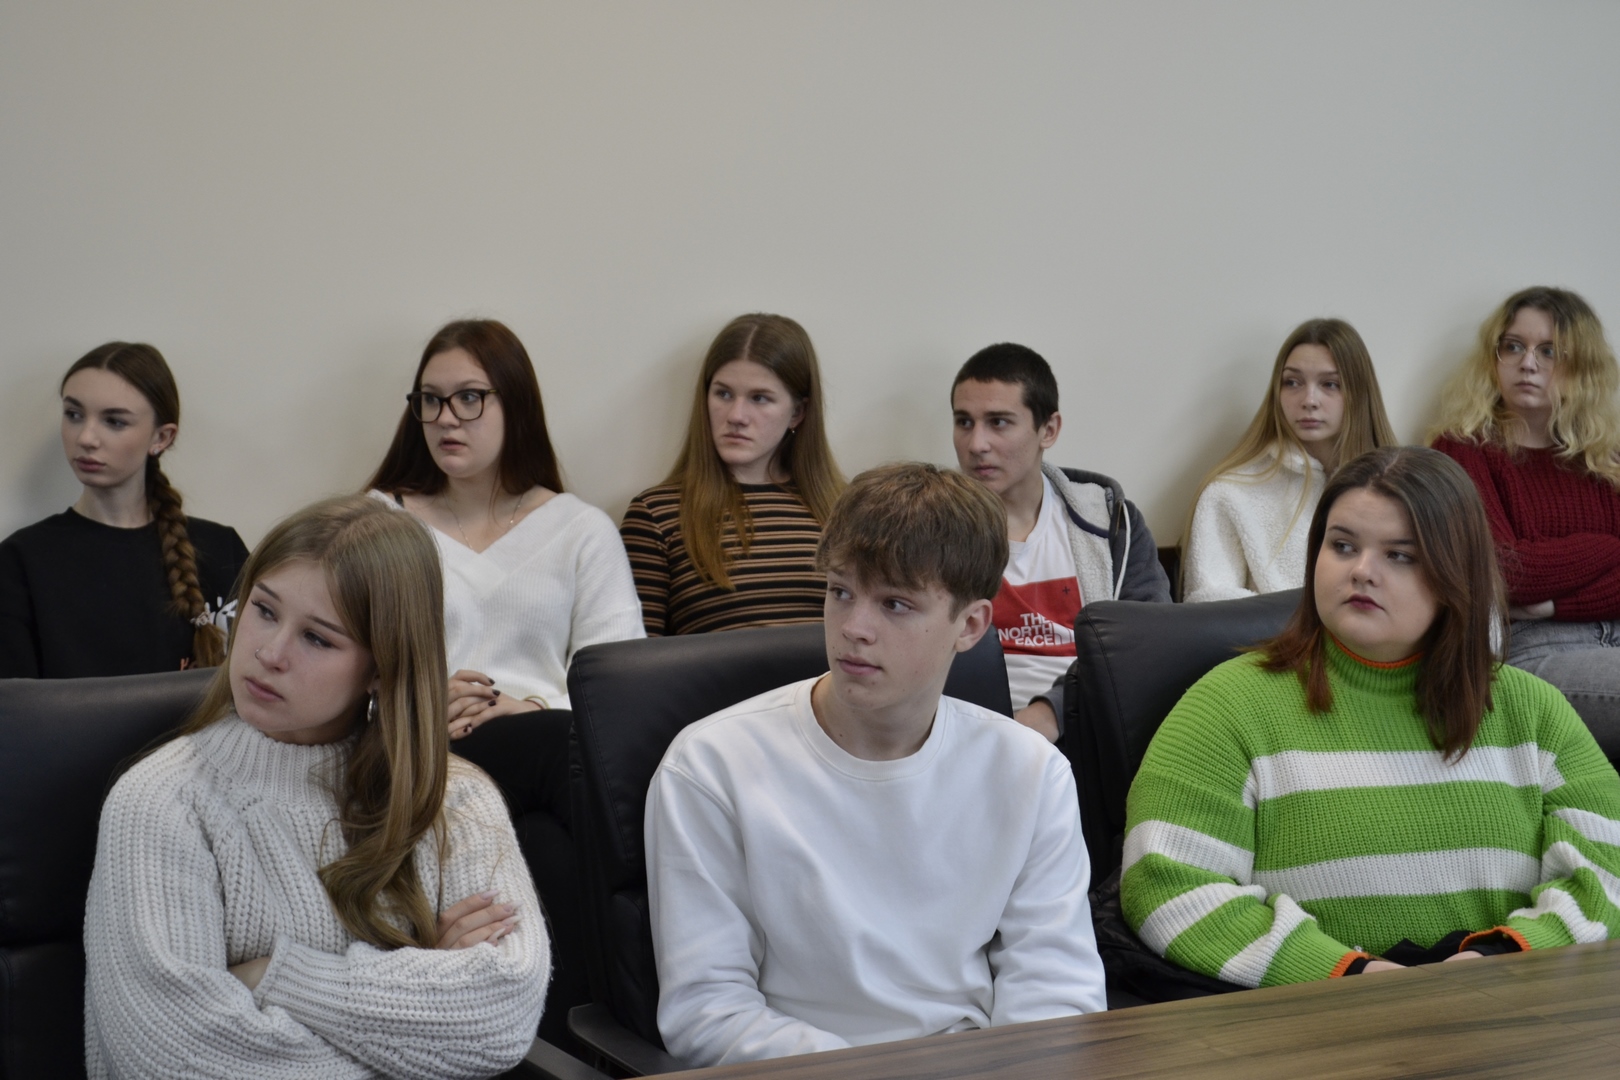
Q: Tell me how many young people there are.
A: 9